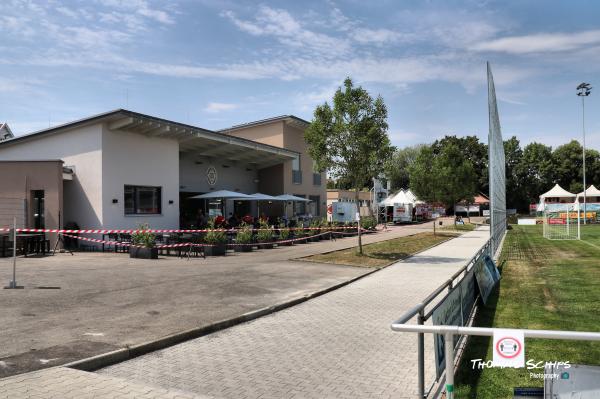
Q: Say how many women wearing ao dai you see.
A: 0